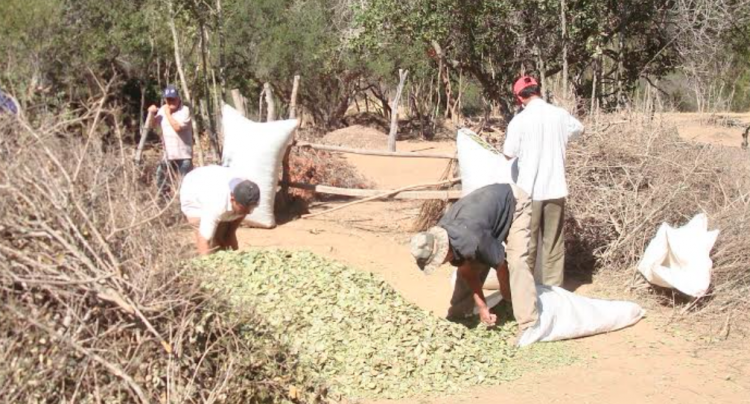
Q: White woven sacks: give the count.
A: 4